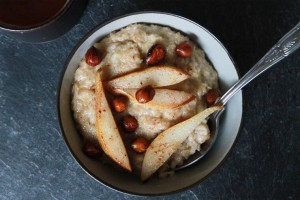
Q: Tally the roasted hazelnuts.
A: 9